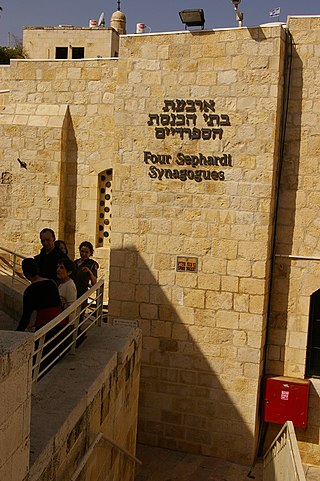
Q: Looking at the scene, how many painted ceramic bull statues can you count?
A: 0